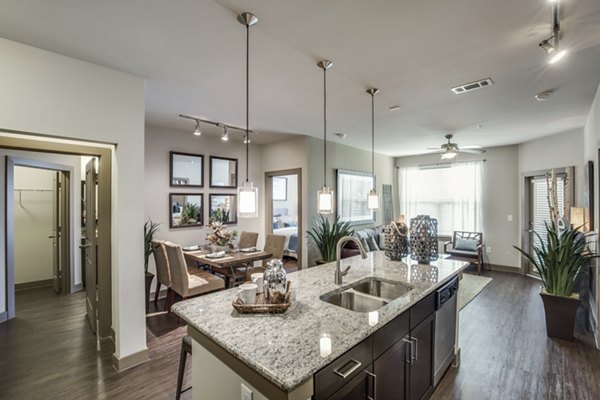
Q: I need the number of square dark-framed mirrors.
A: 4